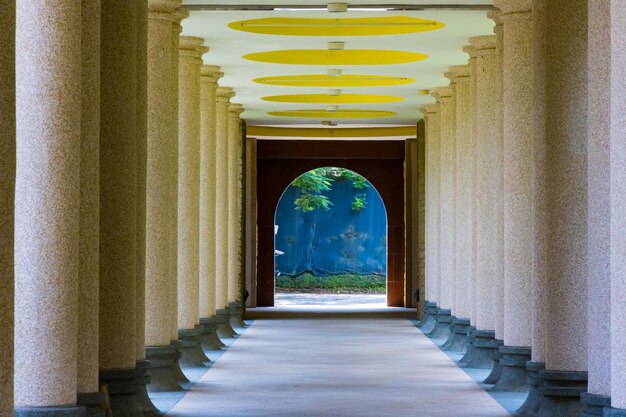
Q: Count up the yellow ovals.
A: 5